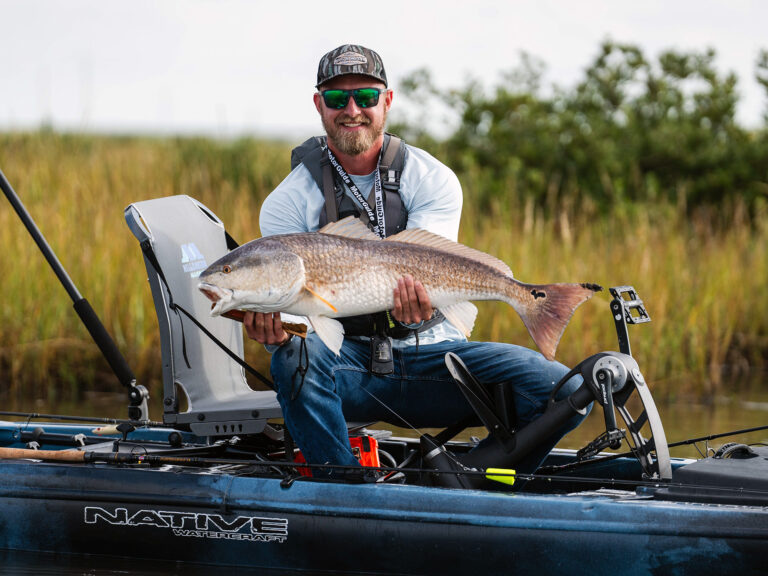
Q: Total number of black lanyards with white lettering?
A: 1